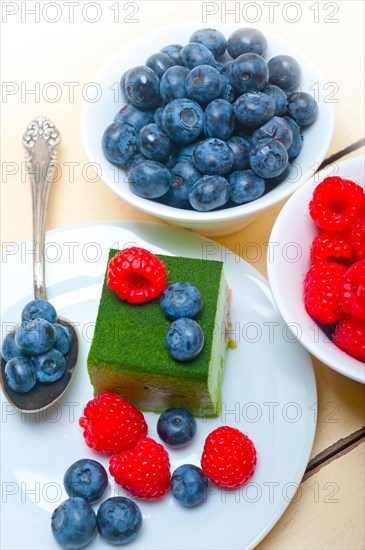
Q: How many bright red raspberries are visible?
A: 10